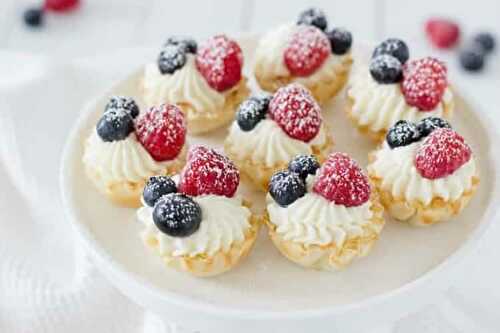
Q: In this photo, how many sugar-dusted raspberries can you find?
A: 8